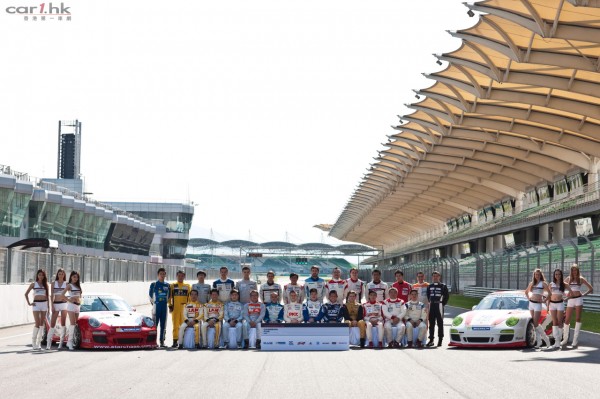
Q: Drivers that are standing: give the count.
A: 14